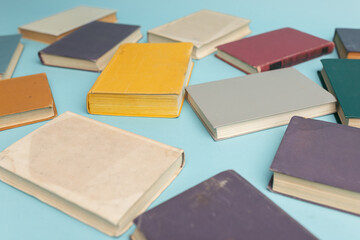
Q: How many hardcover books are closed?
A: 13